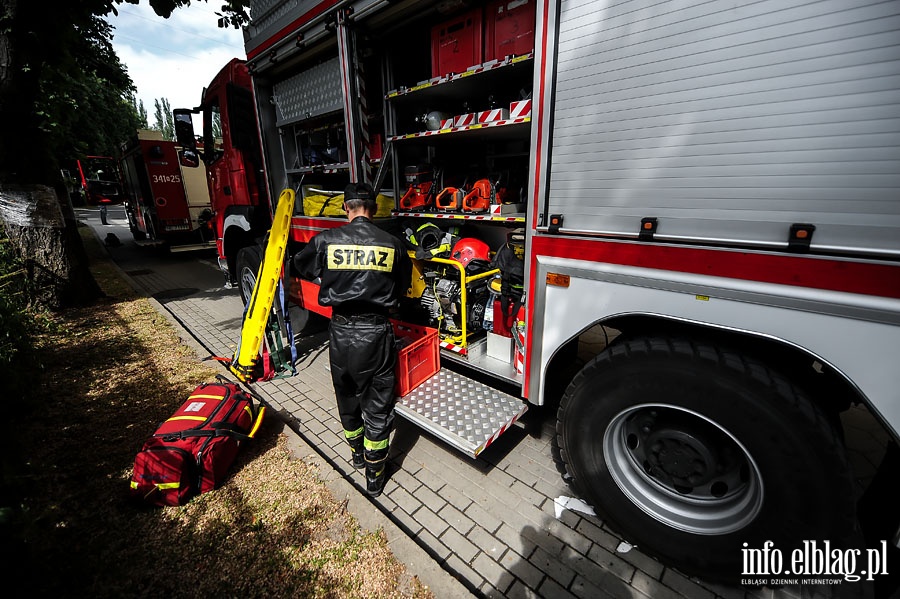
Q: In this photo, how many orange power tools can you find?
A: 3